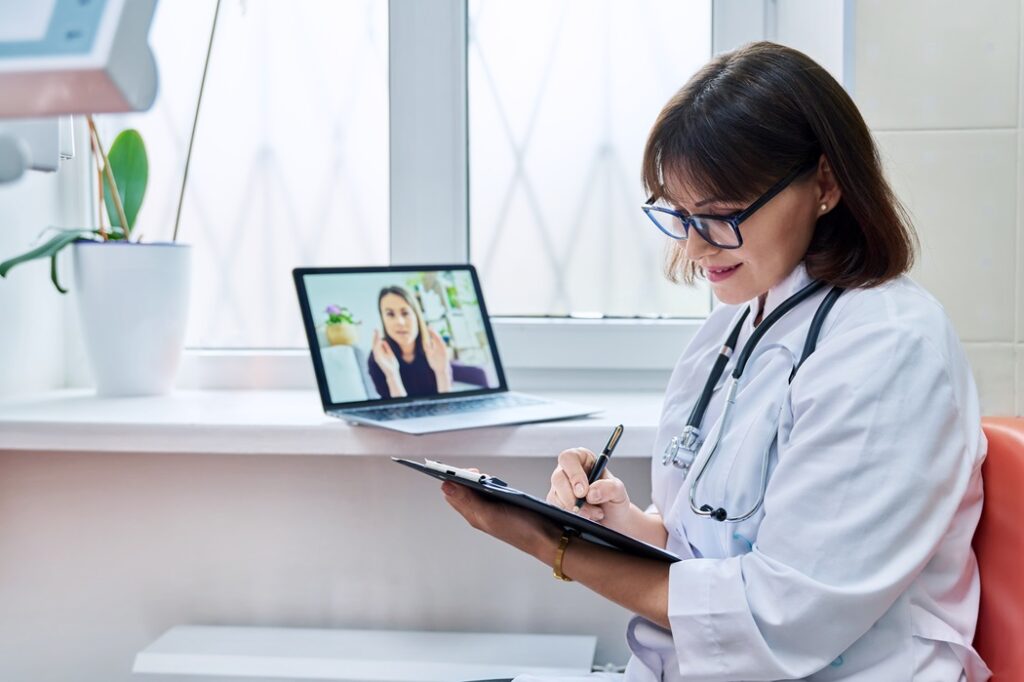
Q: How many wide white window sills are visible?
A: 1